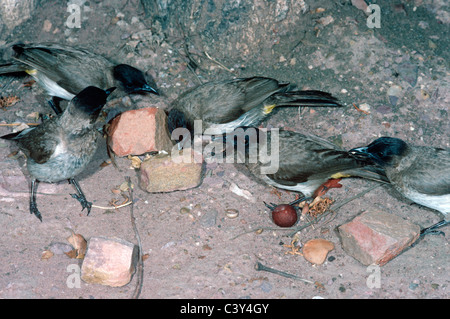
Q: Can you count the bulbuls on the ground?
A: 5